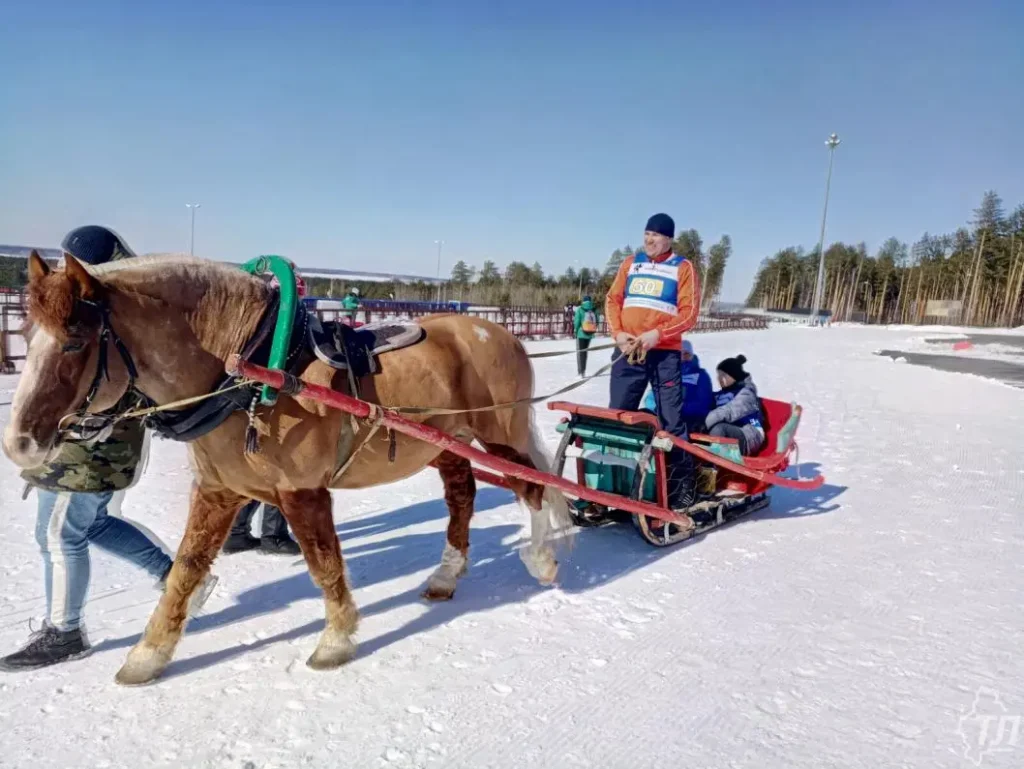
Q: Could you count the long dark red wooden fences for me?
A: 1